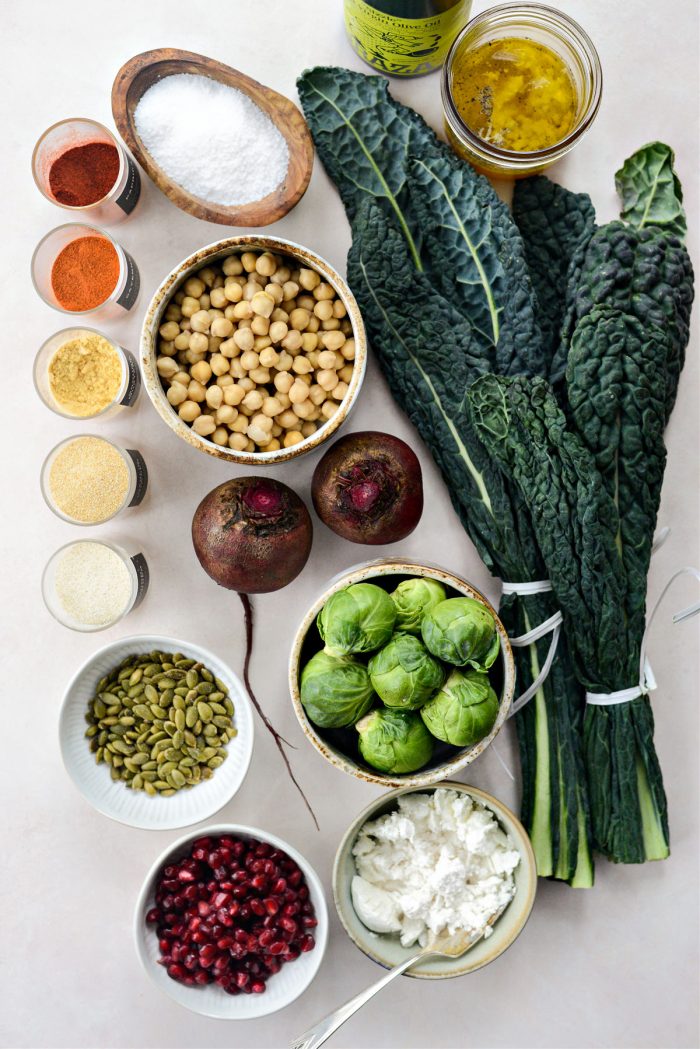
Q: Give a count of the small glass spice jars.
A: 5